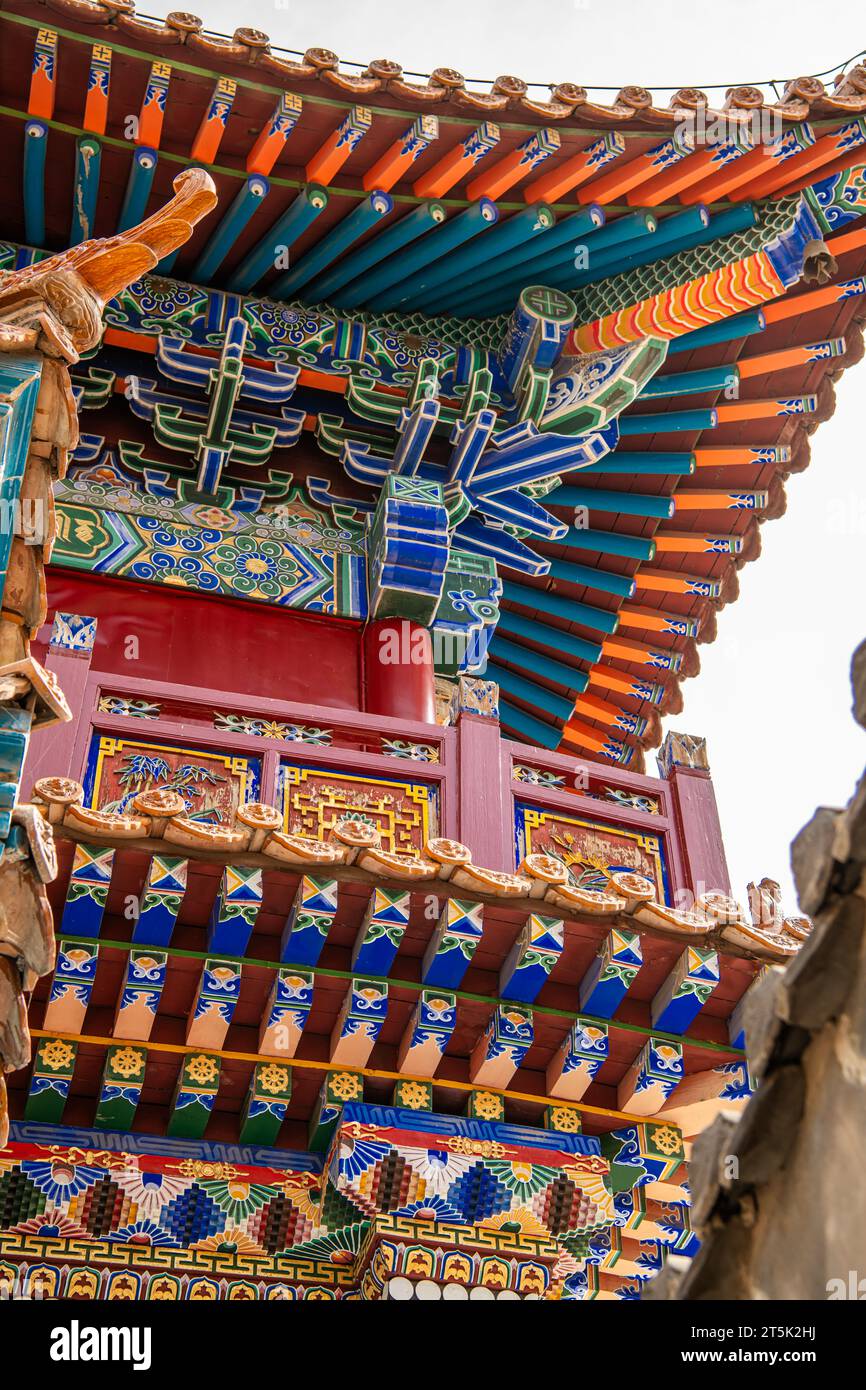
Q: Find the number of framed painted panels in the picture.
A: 3